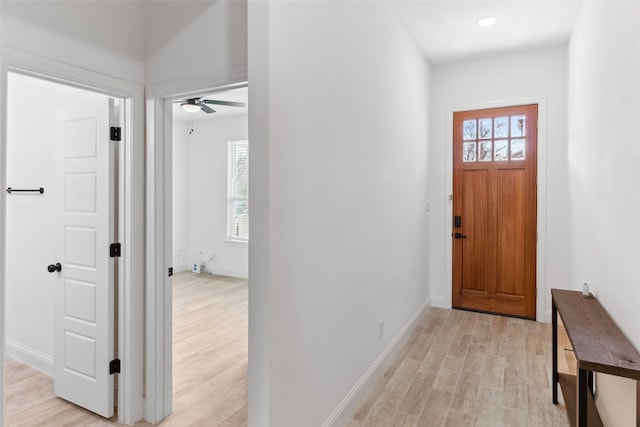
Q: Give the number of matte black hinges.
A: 3